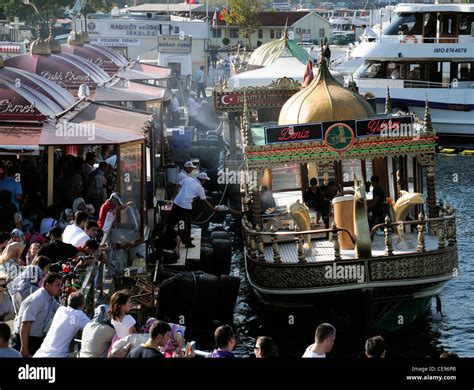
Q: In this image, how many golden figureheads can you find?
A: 3